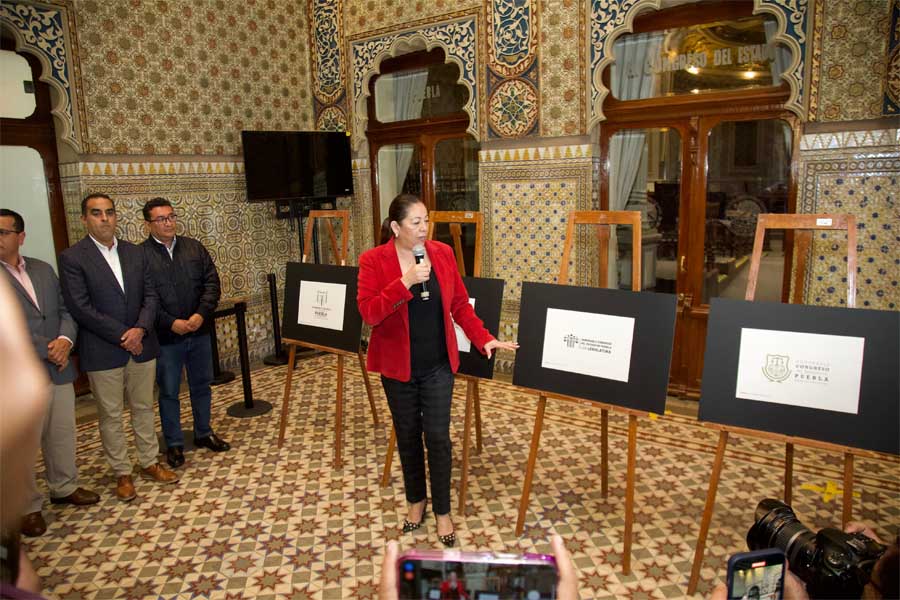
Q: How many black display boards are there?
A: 4